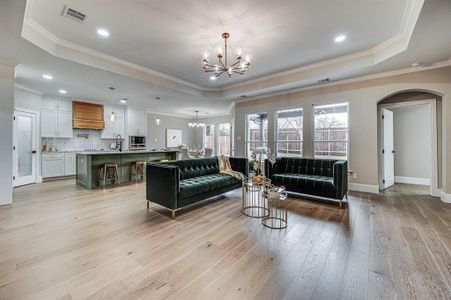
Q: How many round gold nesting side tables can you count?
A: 2